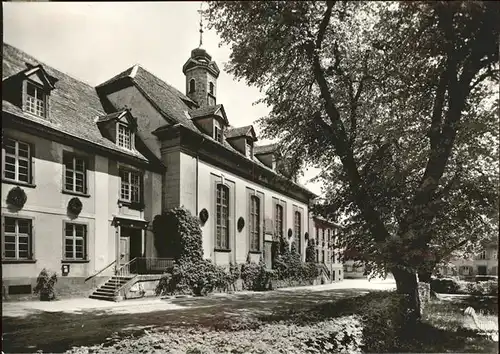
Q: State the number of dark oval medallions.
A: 6